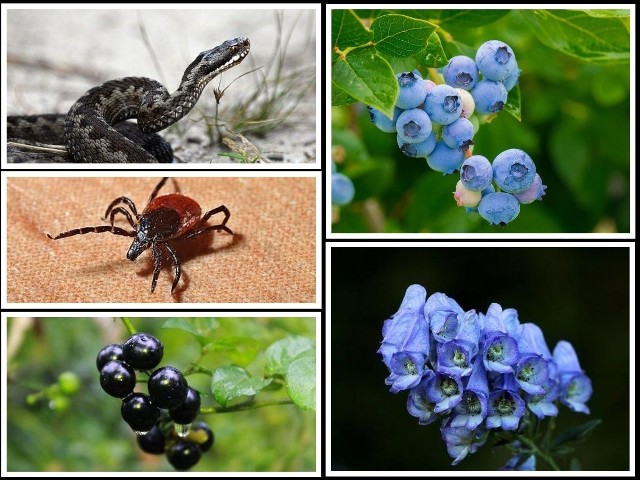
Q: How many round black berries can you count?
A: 9